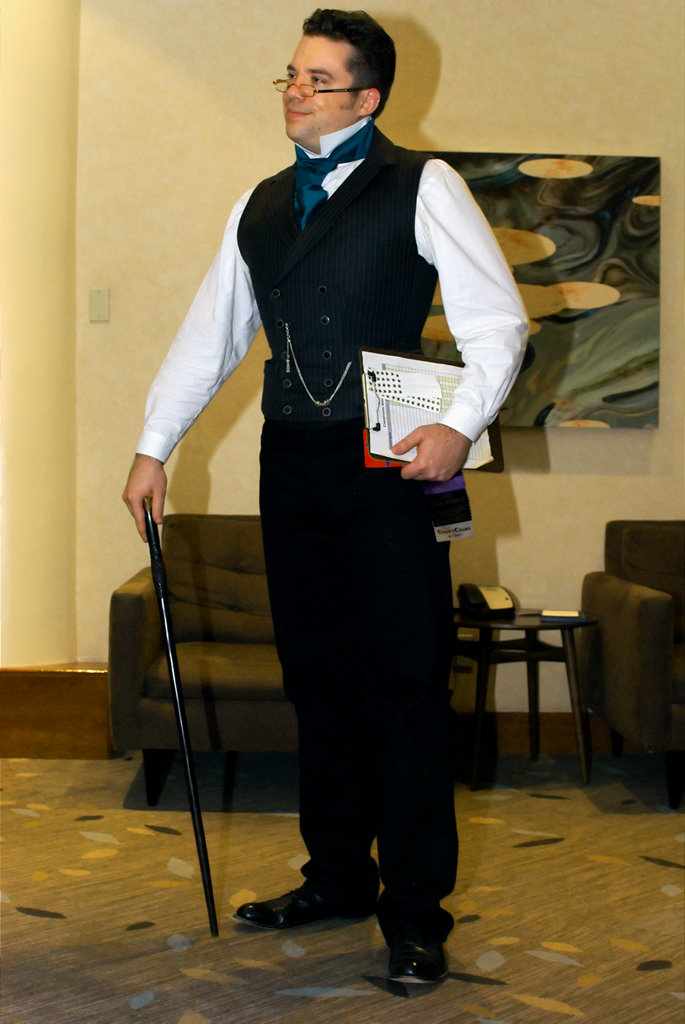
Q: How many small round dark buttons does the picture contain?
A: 10